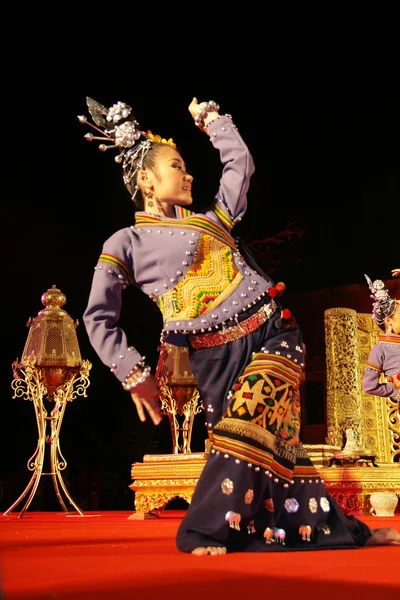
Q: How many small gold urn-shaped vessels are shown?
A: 1